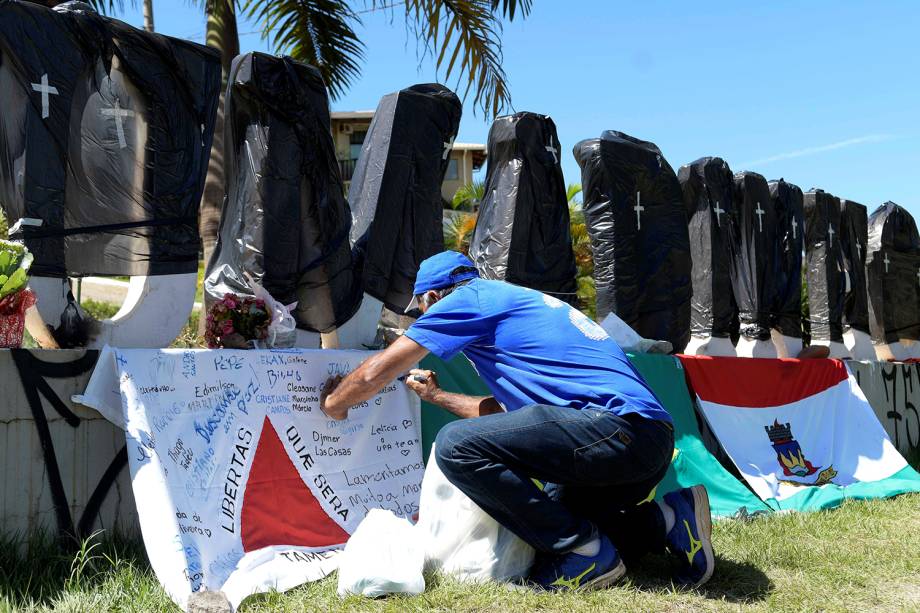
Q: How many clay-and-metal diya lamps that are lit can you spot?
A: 0